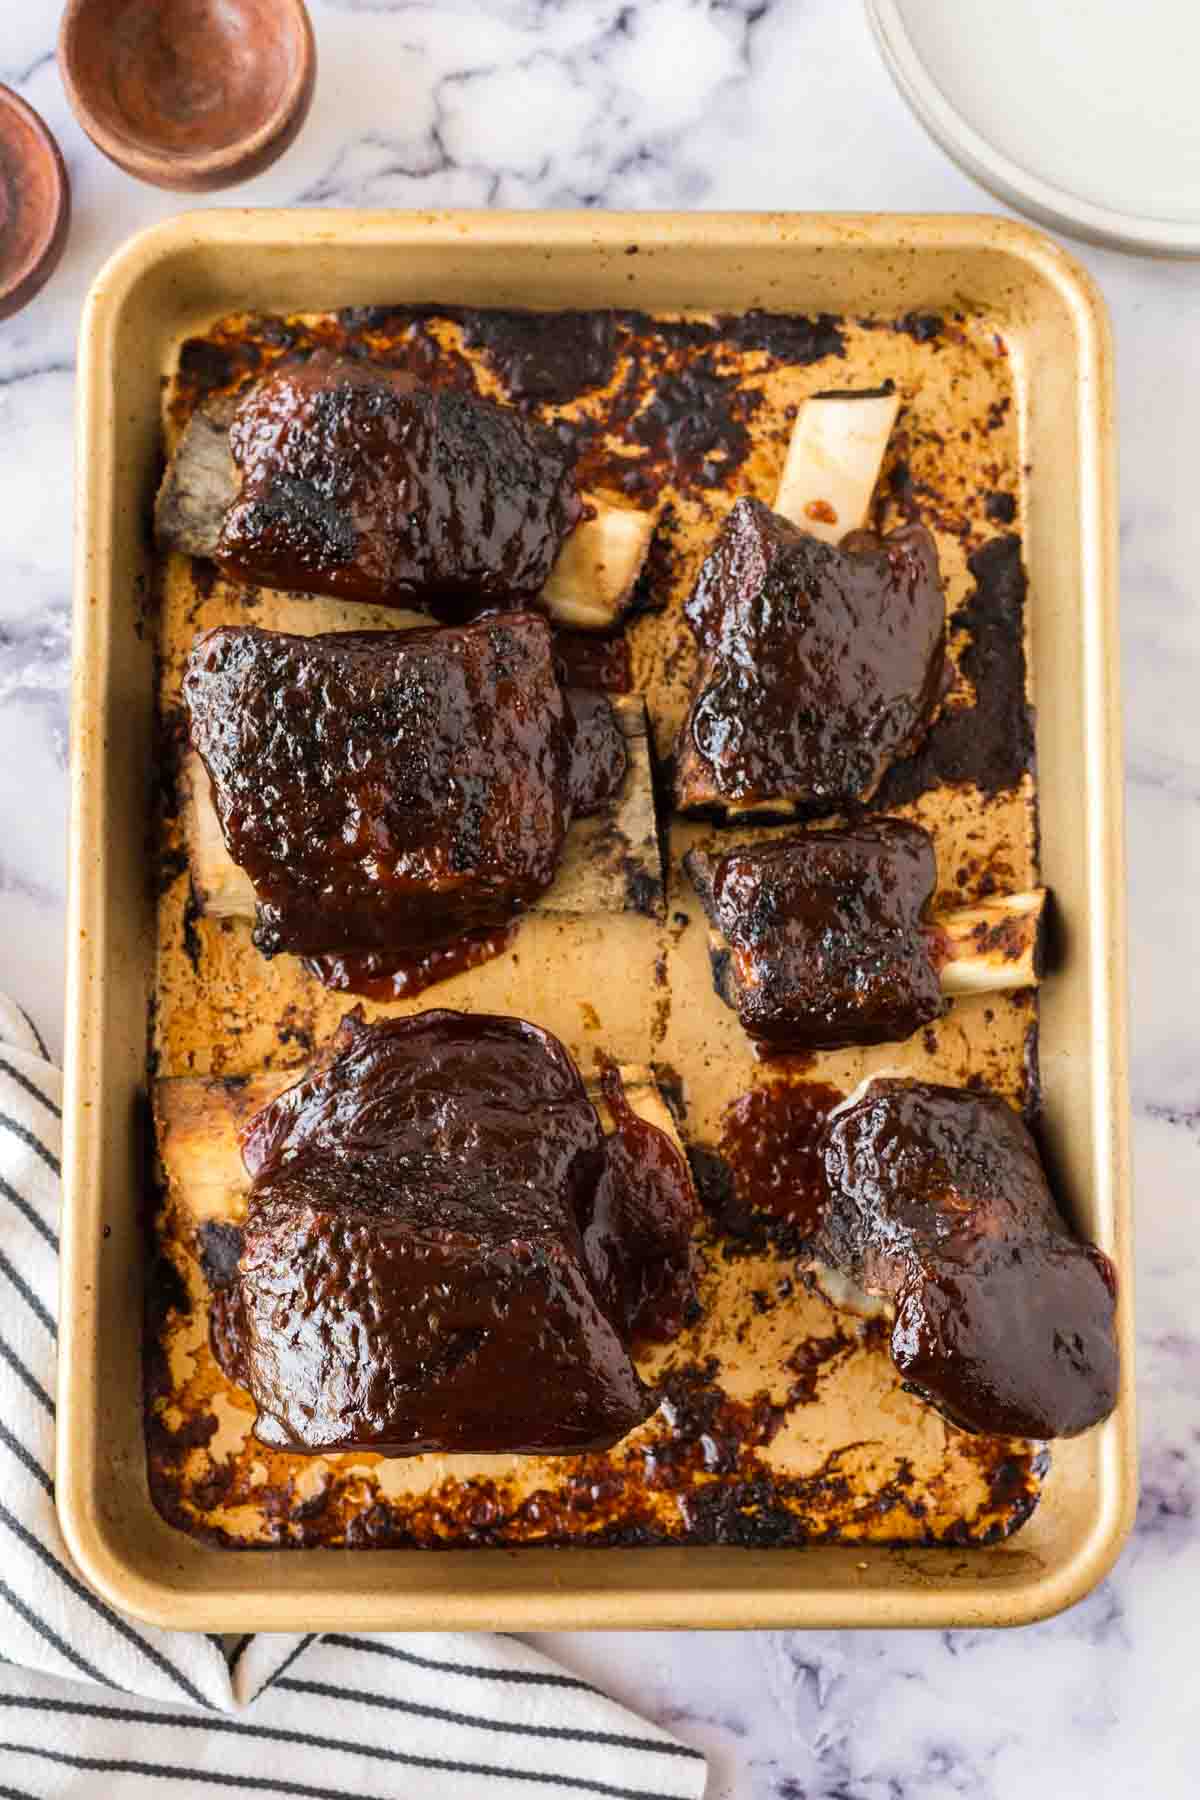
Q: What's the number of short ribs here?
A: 6